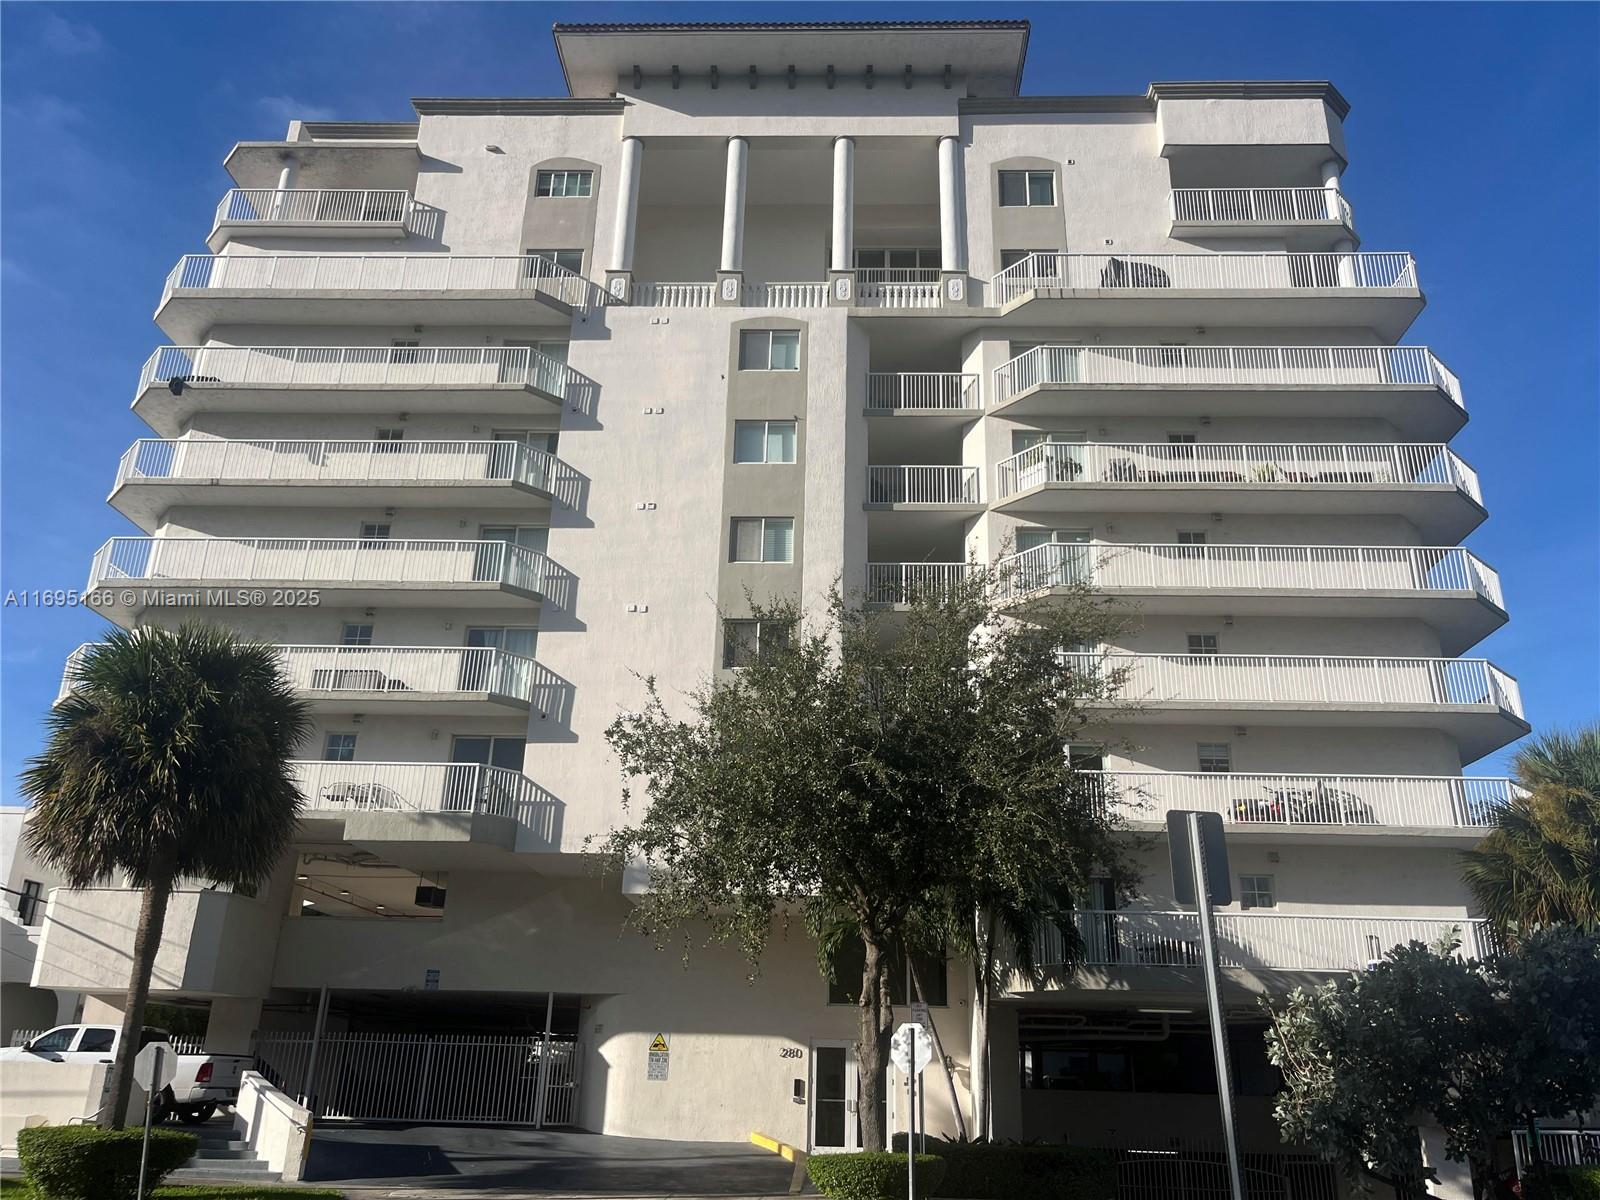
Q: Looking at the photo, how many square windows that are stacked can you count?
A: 4